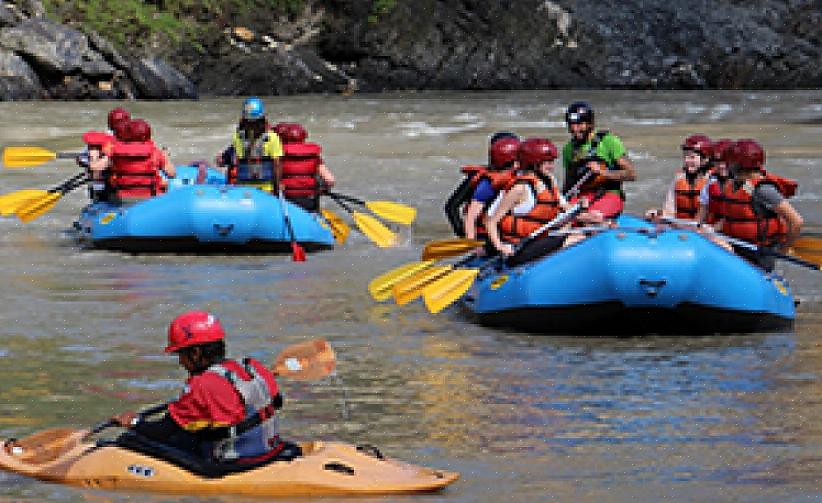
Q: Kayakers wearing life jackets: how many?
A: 1